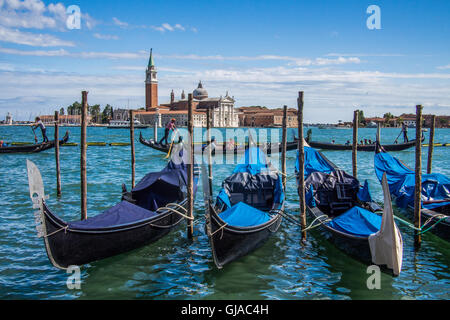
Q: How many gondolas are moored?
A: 4